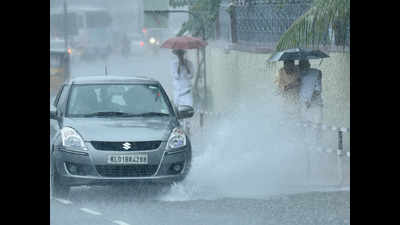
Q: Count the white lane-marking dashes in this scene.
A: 3